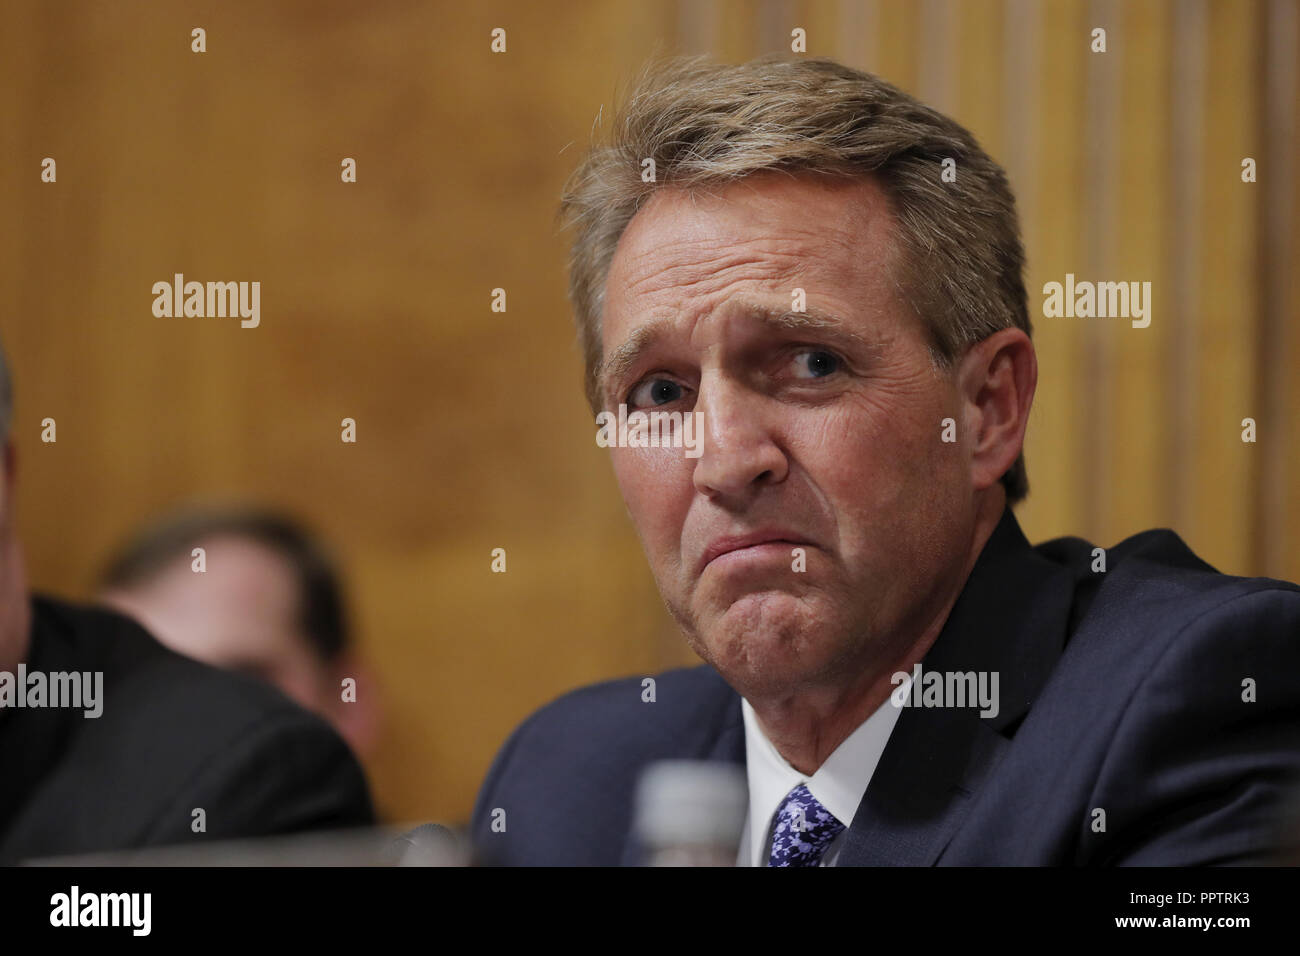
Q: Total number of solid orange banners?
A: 0